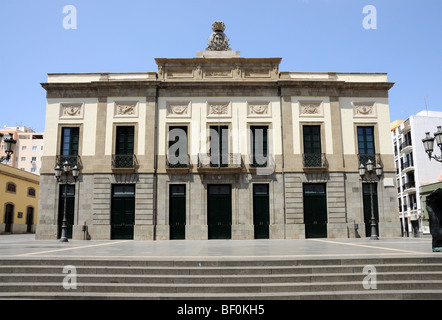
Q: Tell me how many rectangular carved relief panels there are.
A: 7